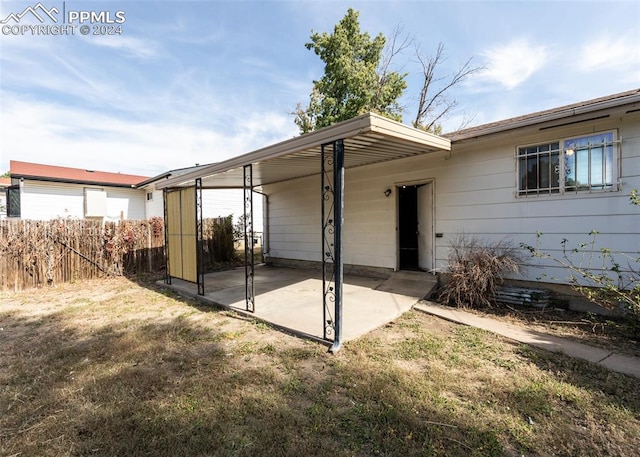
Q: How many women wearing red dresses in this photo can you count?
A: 0